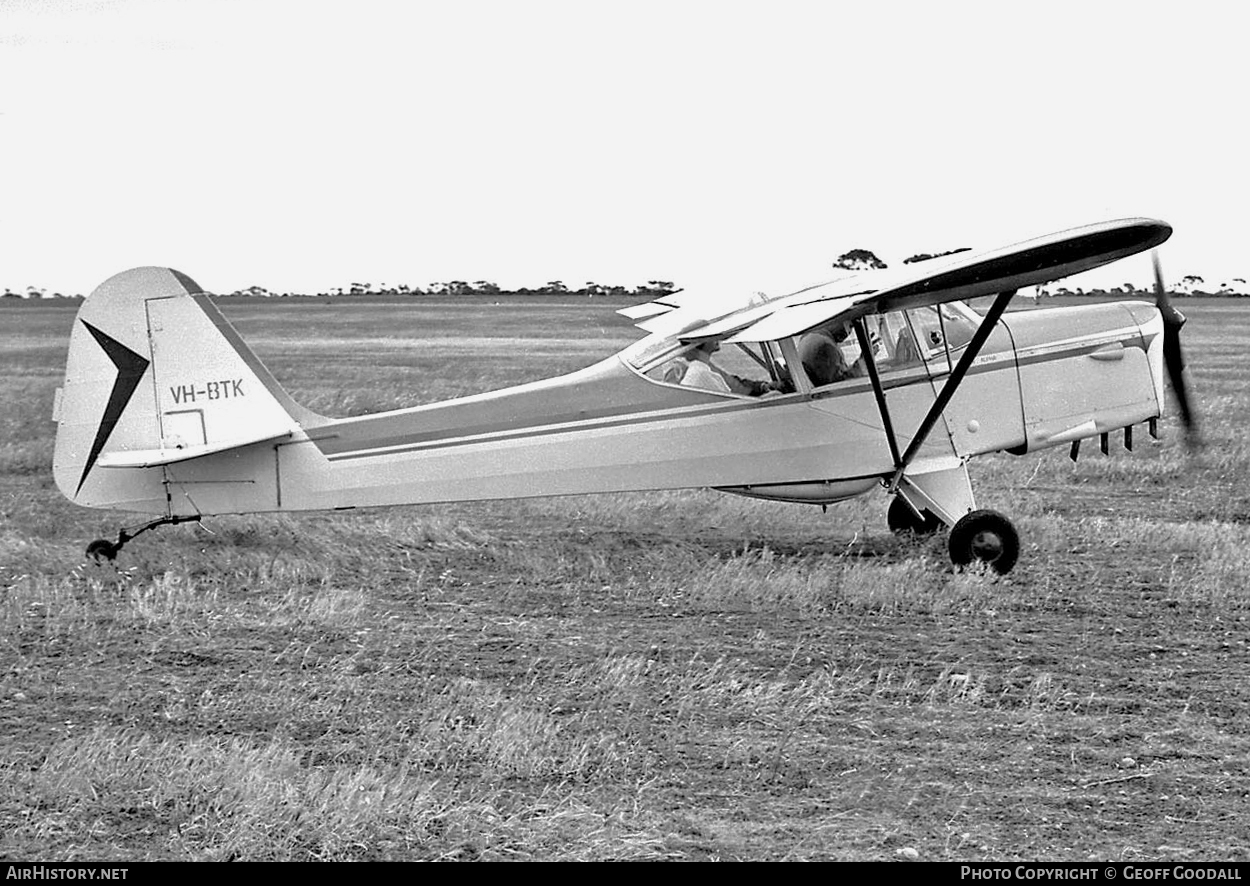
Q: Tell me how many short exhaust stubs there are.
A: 4